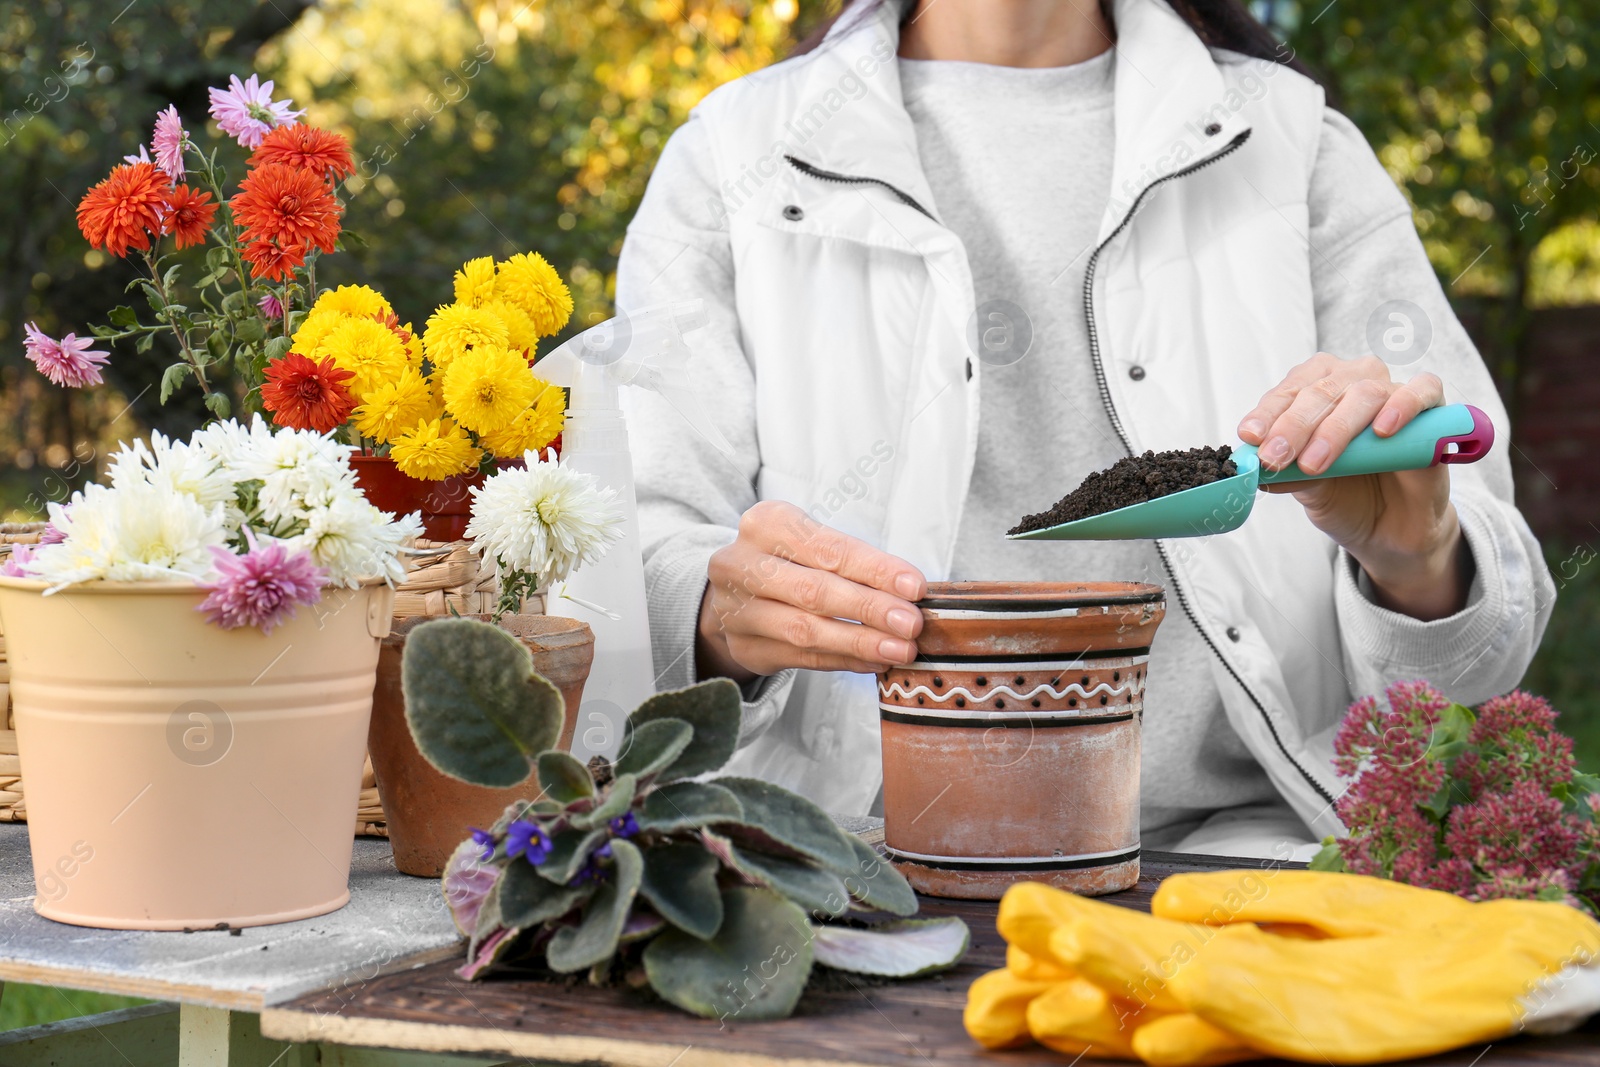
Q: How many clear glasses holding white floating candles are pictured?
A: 0